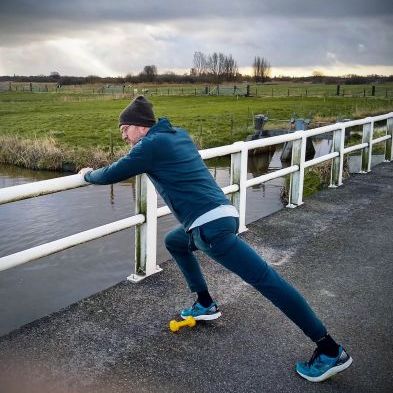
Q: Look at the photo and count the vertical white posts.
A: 6